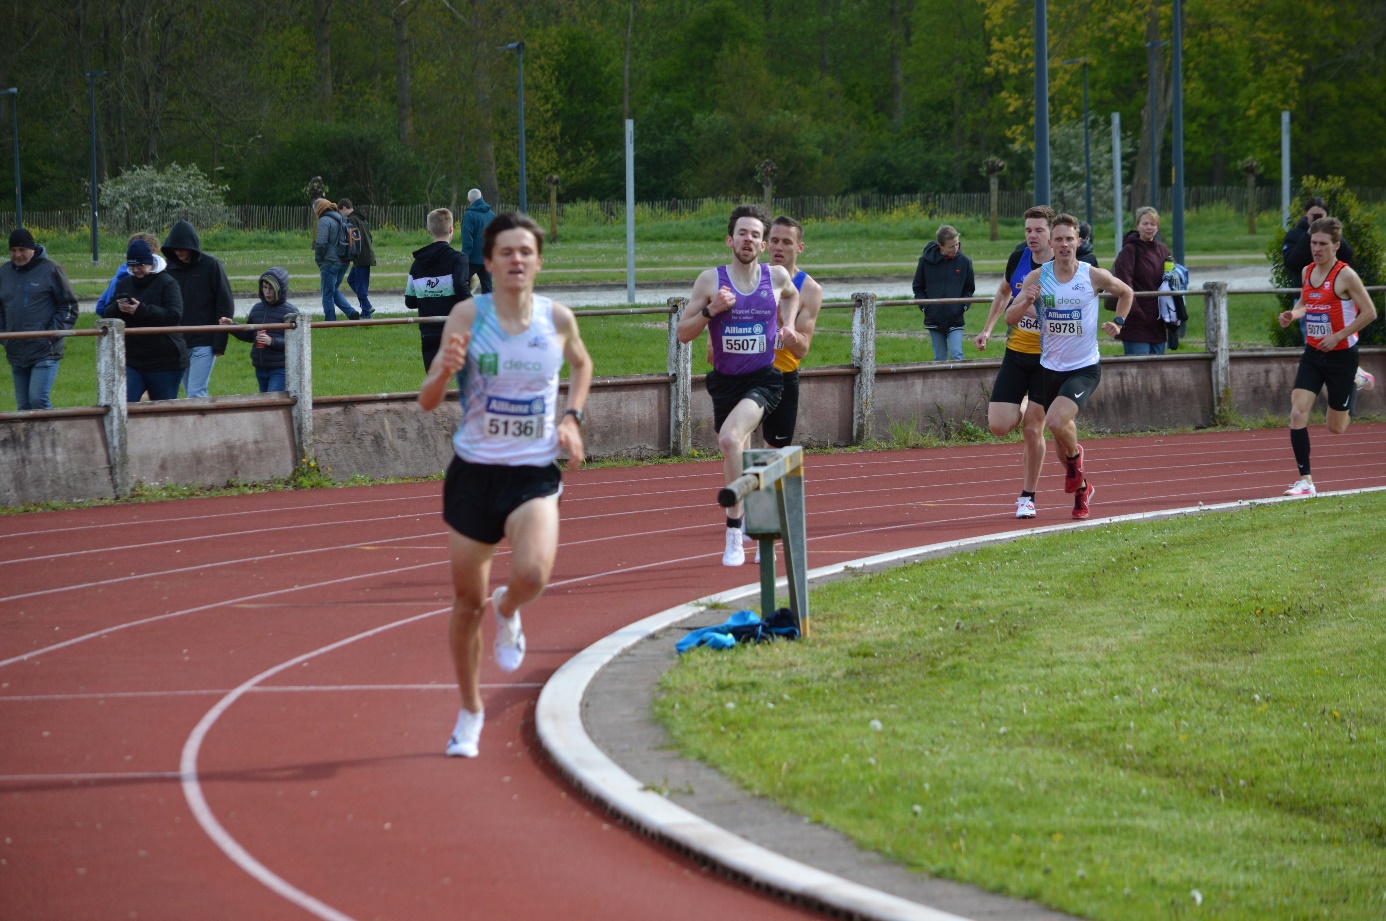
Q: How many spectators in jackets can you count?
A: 13